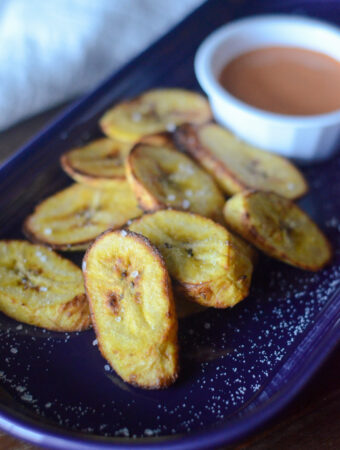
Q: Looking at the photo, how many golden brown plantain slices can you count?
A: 9